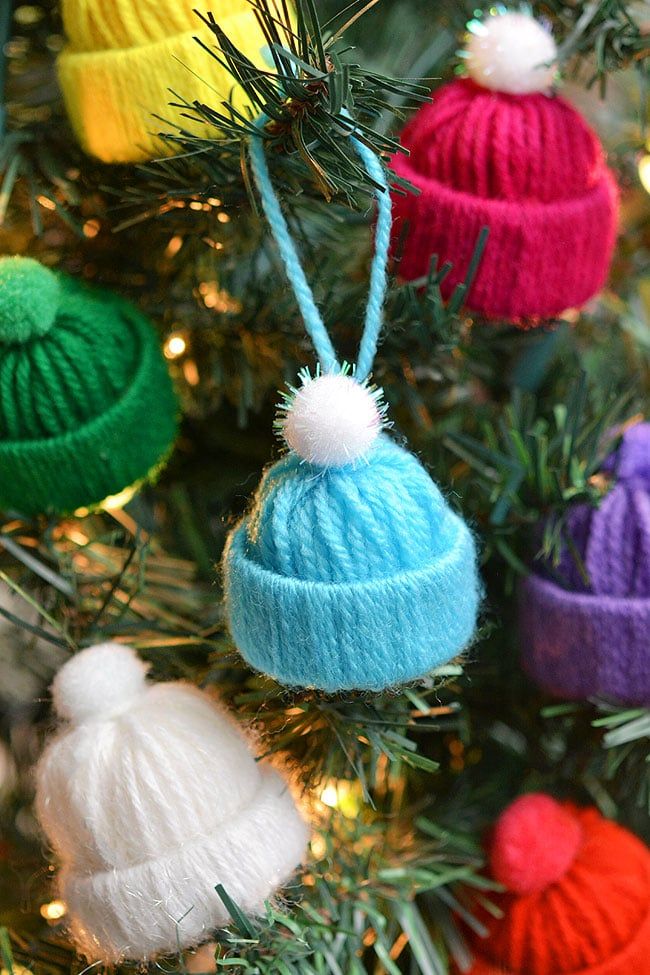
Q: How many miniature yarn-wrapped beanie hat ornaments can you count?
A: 7